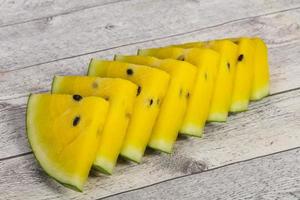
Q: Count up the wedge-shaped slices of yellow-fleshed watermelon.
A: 8